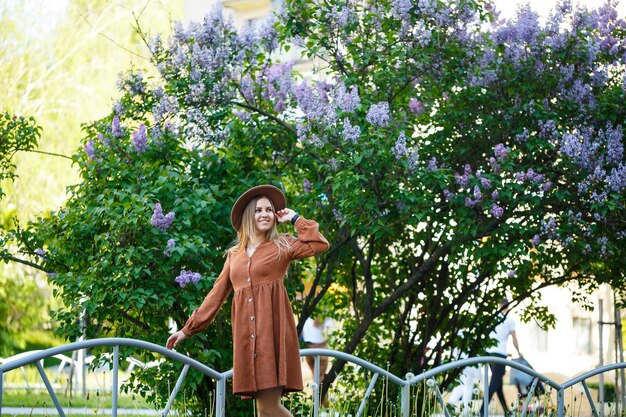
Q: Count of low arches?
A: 4